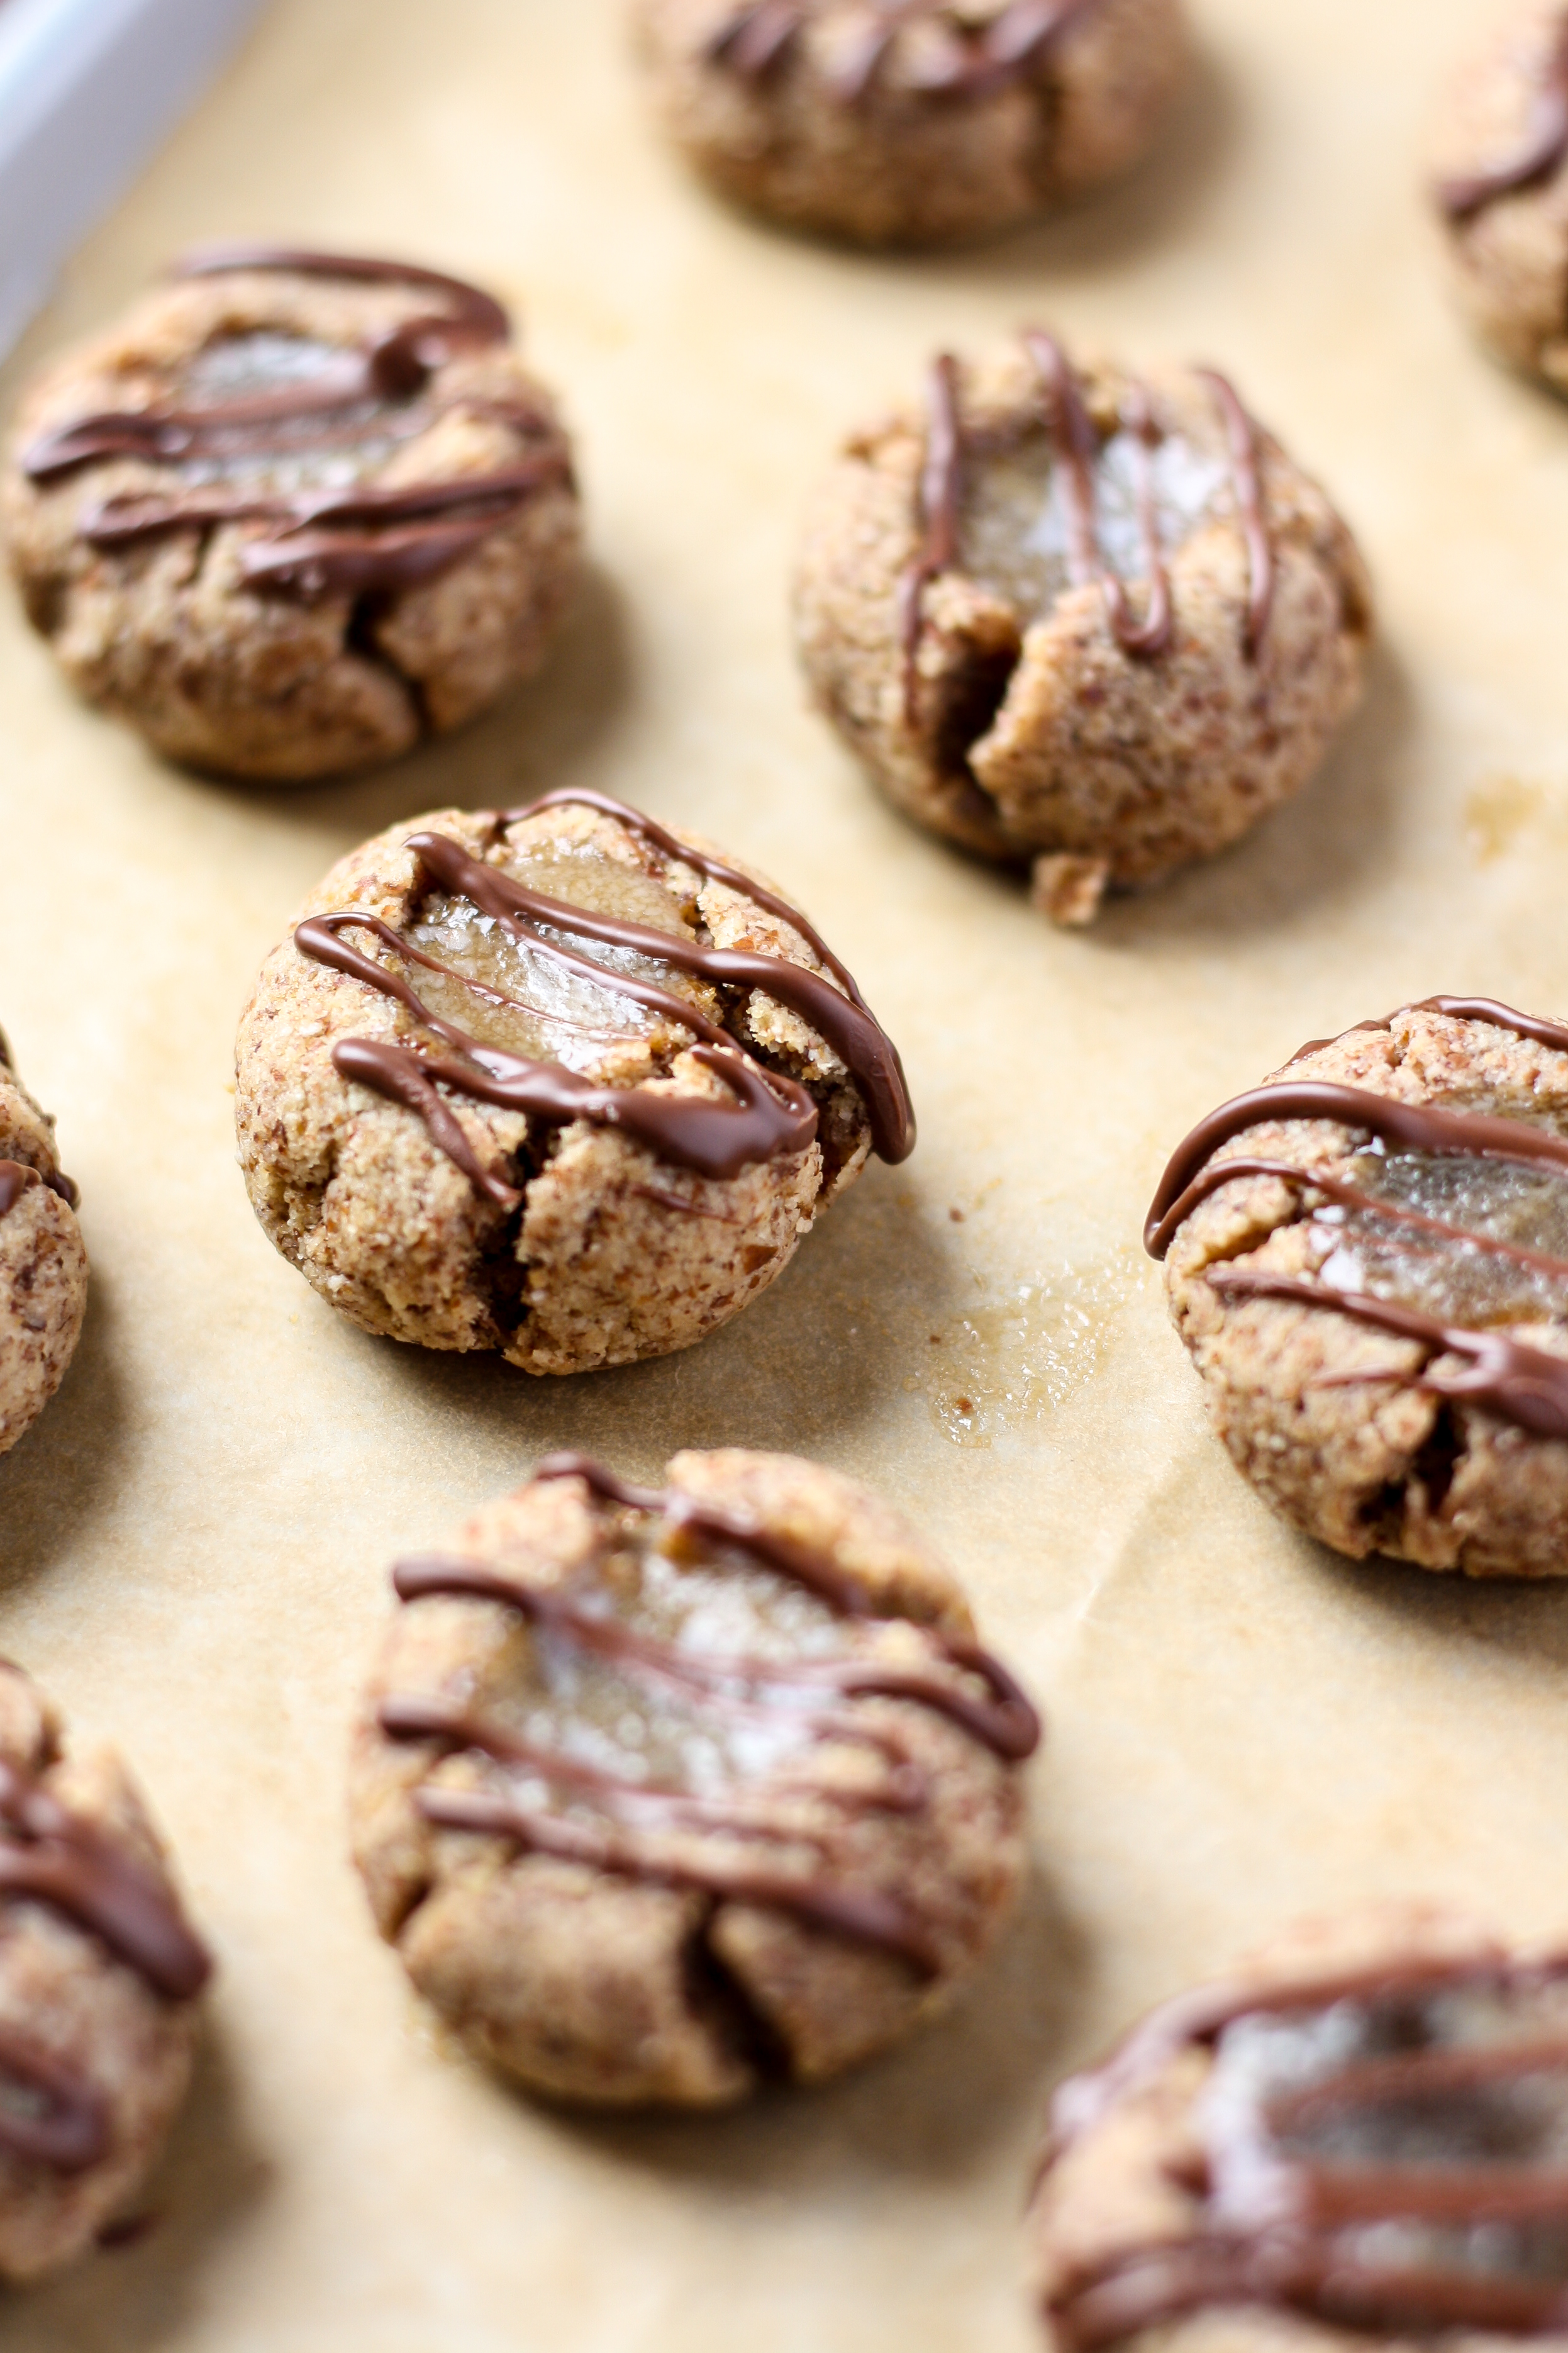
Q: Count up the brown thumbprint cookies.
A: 10